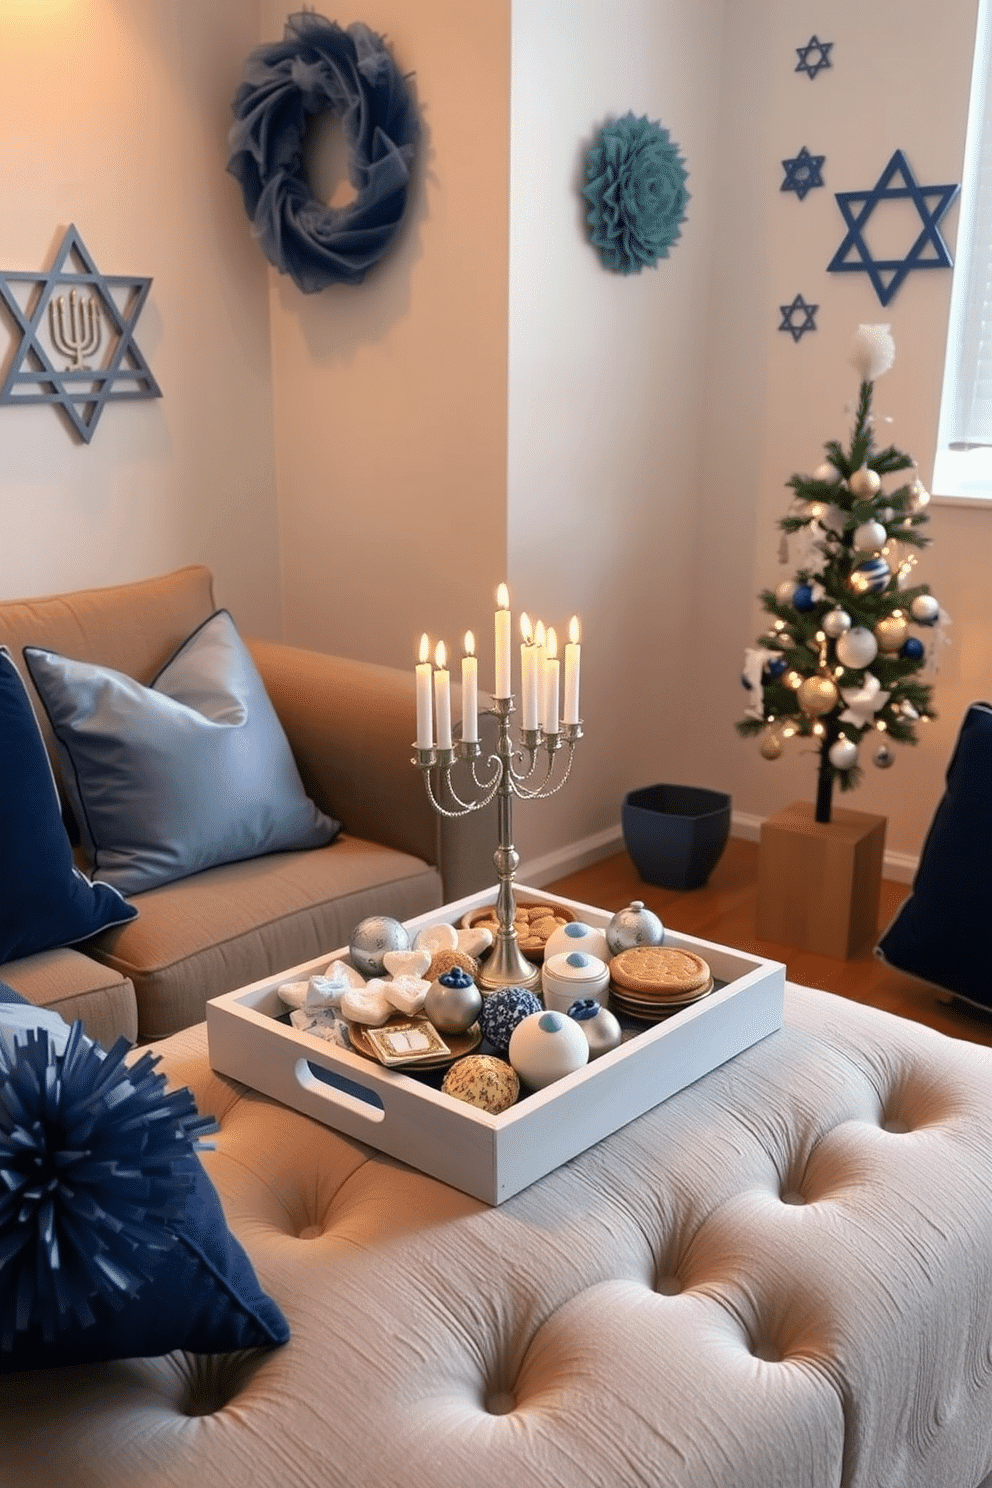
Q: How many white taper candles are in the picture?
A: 8